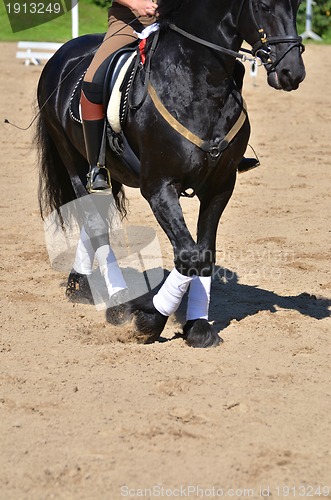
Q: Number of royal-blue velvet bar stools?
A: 0